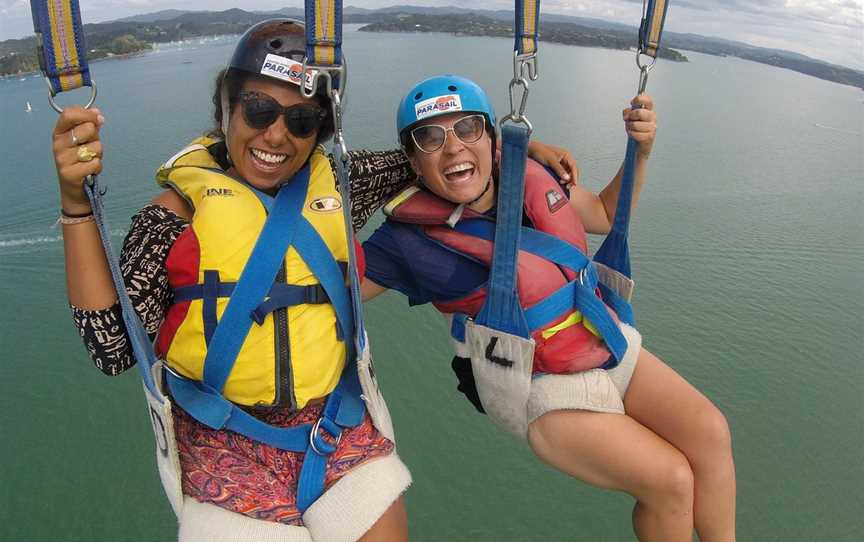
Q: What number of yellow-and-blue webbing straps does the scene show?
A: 4